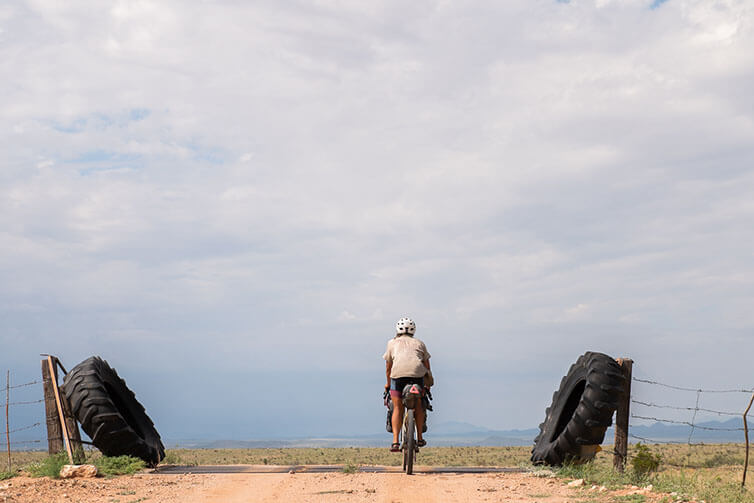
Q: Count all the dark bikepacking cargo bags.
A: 3